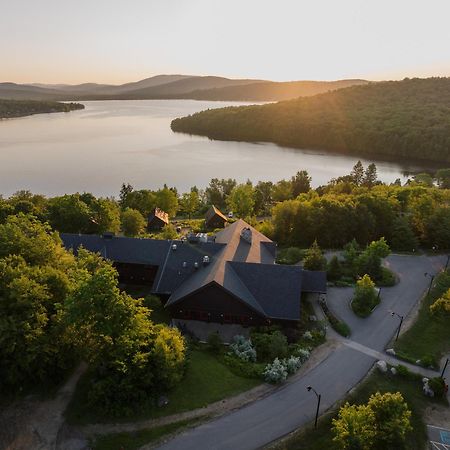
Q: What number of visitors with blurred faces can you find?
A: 0